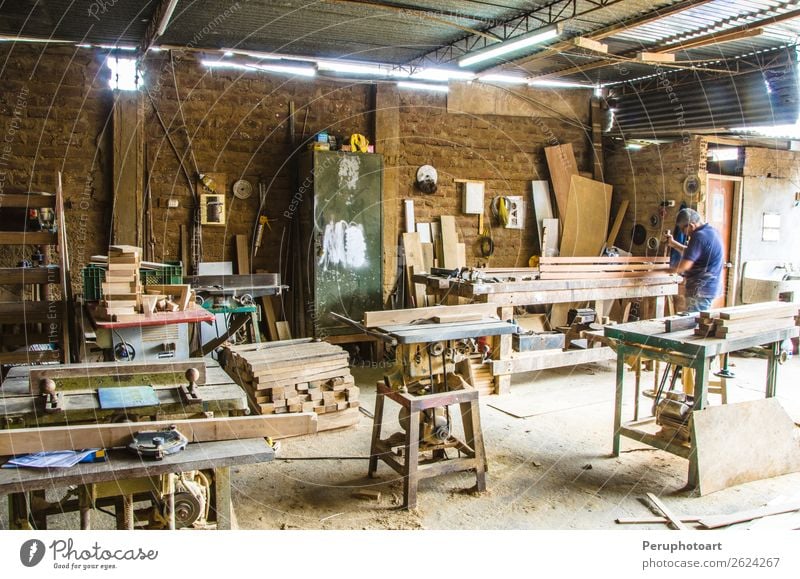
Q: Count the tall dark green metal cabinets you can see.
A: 1